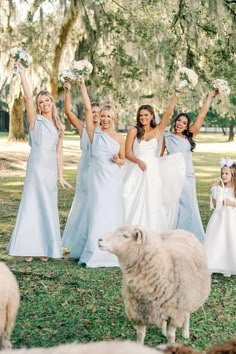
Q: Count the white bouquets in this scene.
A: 5